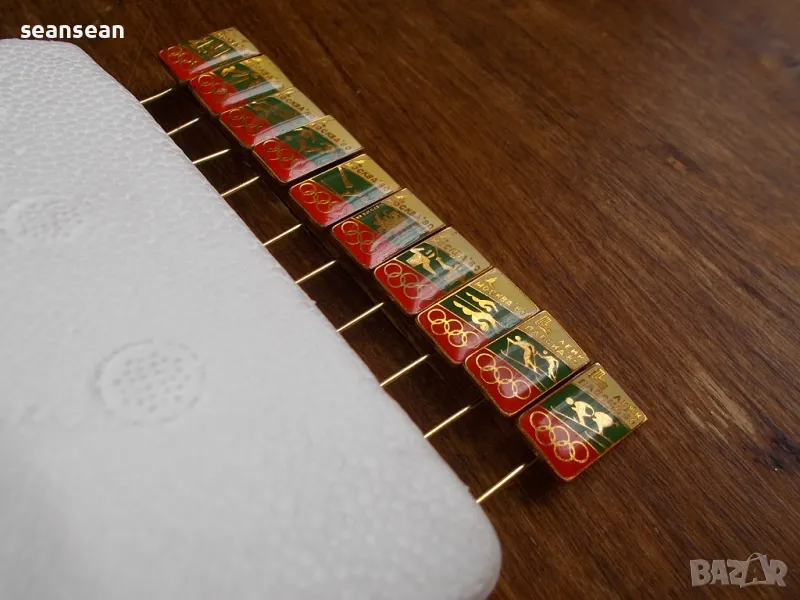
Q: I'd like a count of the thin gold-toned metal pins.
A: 10